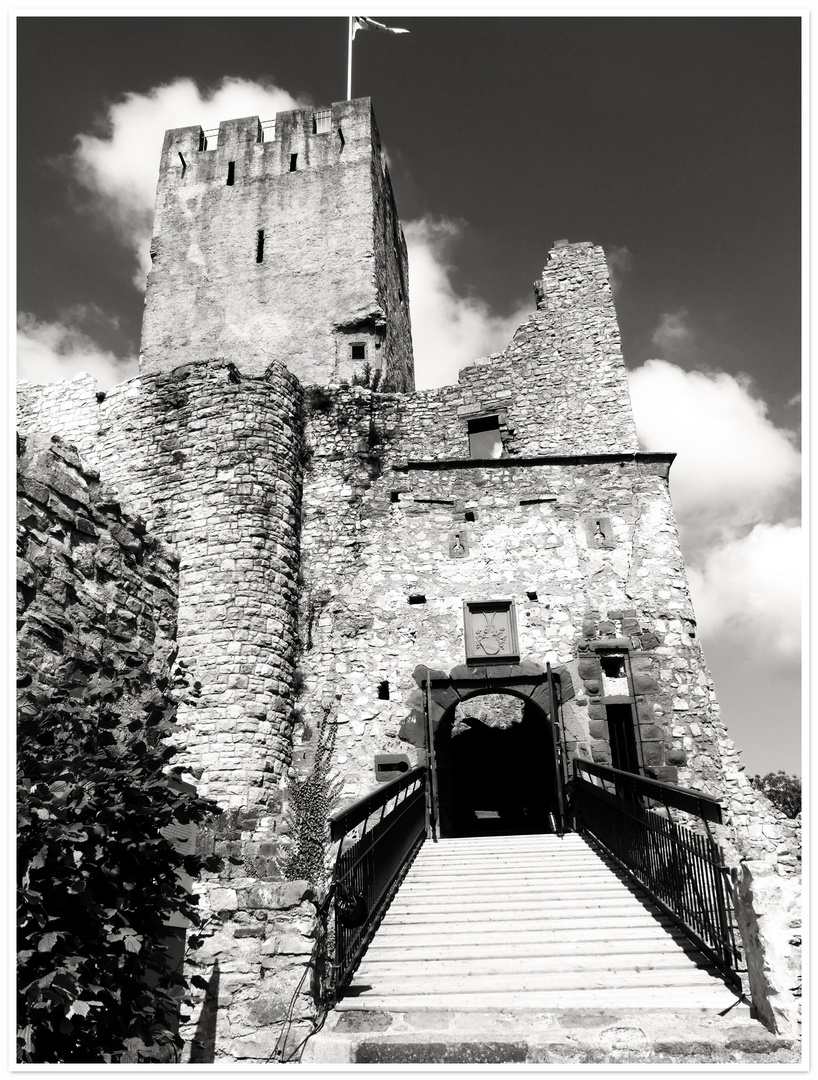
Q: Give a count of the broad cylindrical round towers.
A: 1